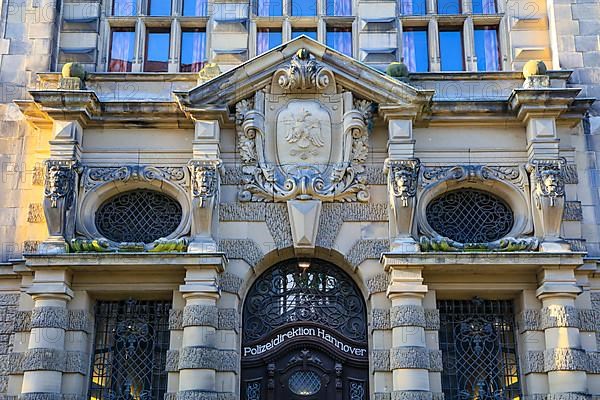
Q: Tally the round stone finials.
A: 4